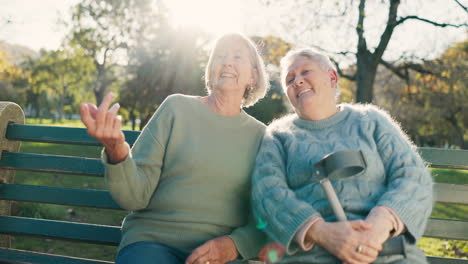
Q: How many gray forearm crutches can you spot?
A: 1